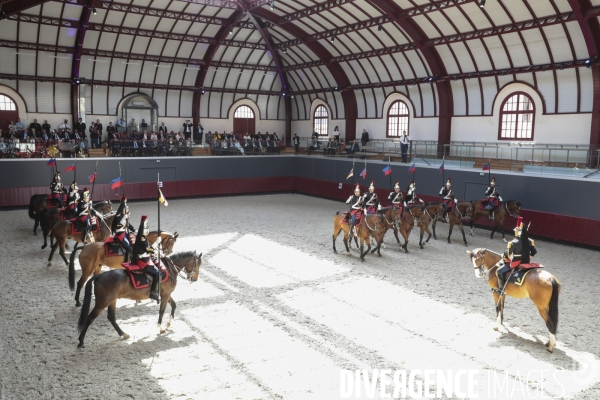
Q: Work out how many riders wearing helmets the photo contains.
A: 12